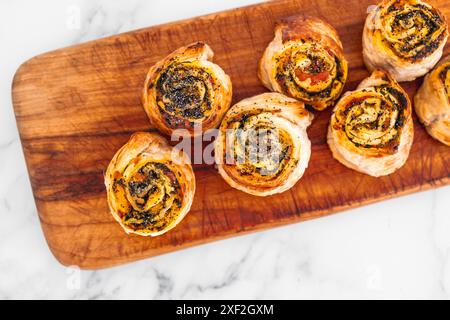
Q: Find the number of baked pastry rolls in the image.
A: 7